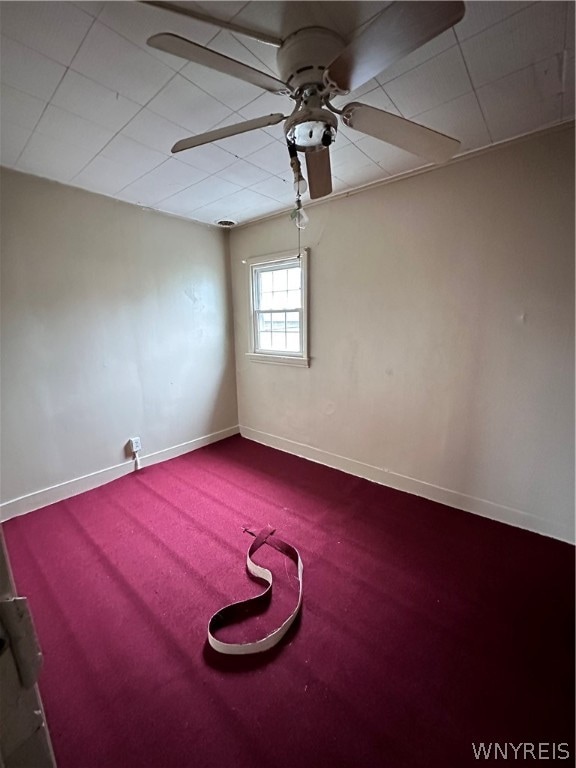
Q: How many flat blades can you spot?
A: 5